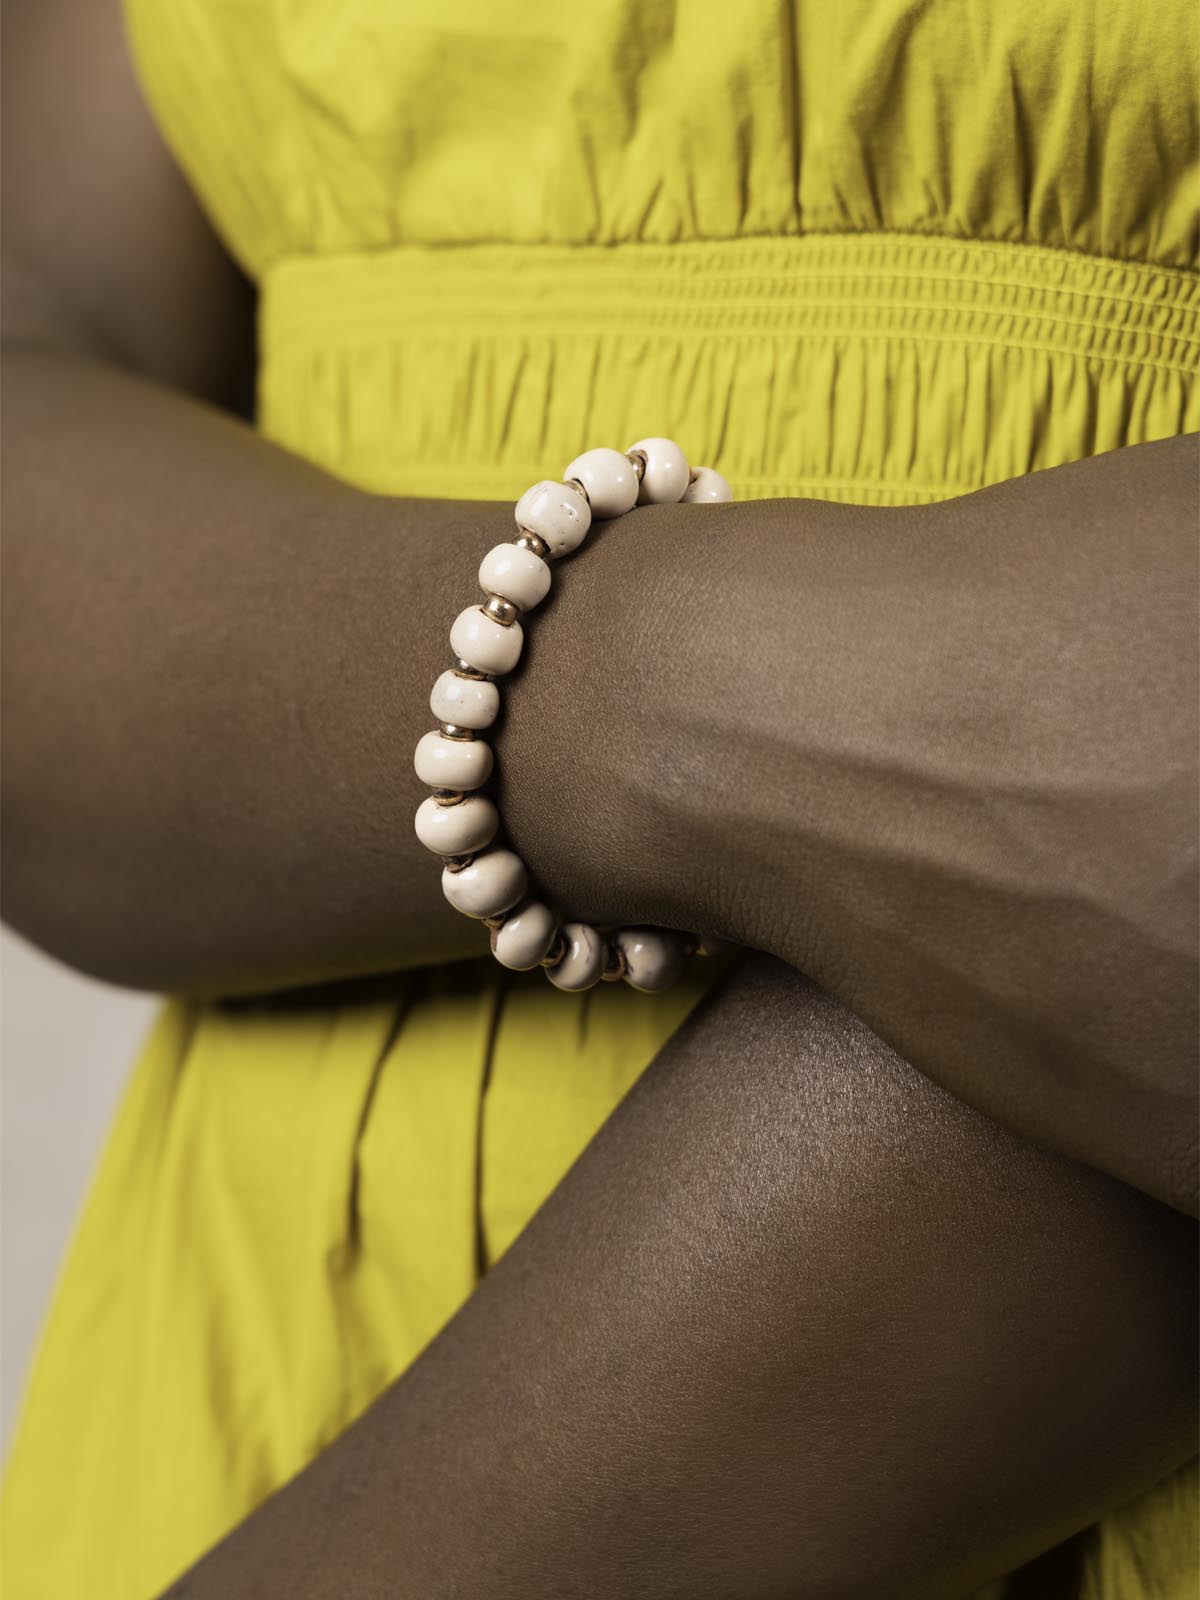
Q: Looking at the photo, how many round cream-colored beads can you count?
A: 13